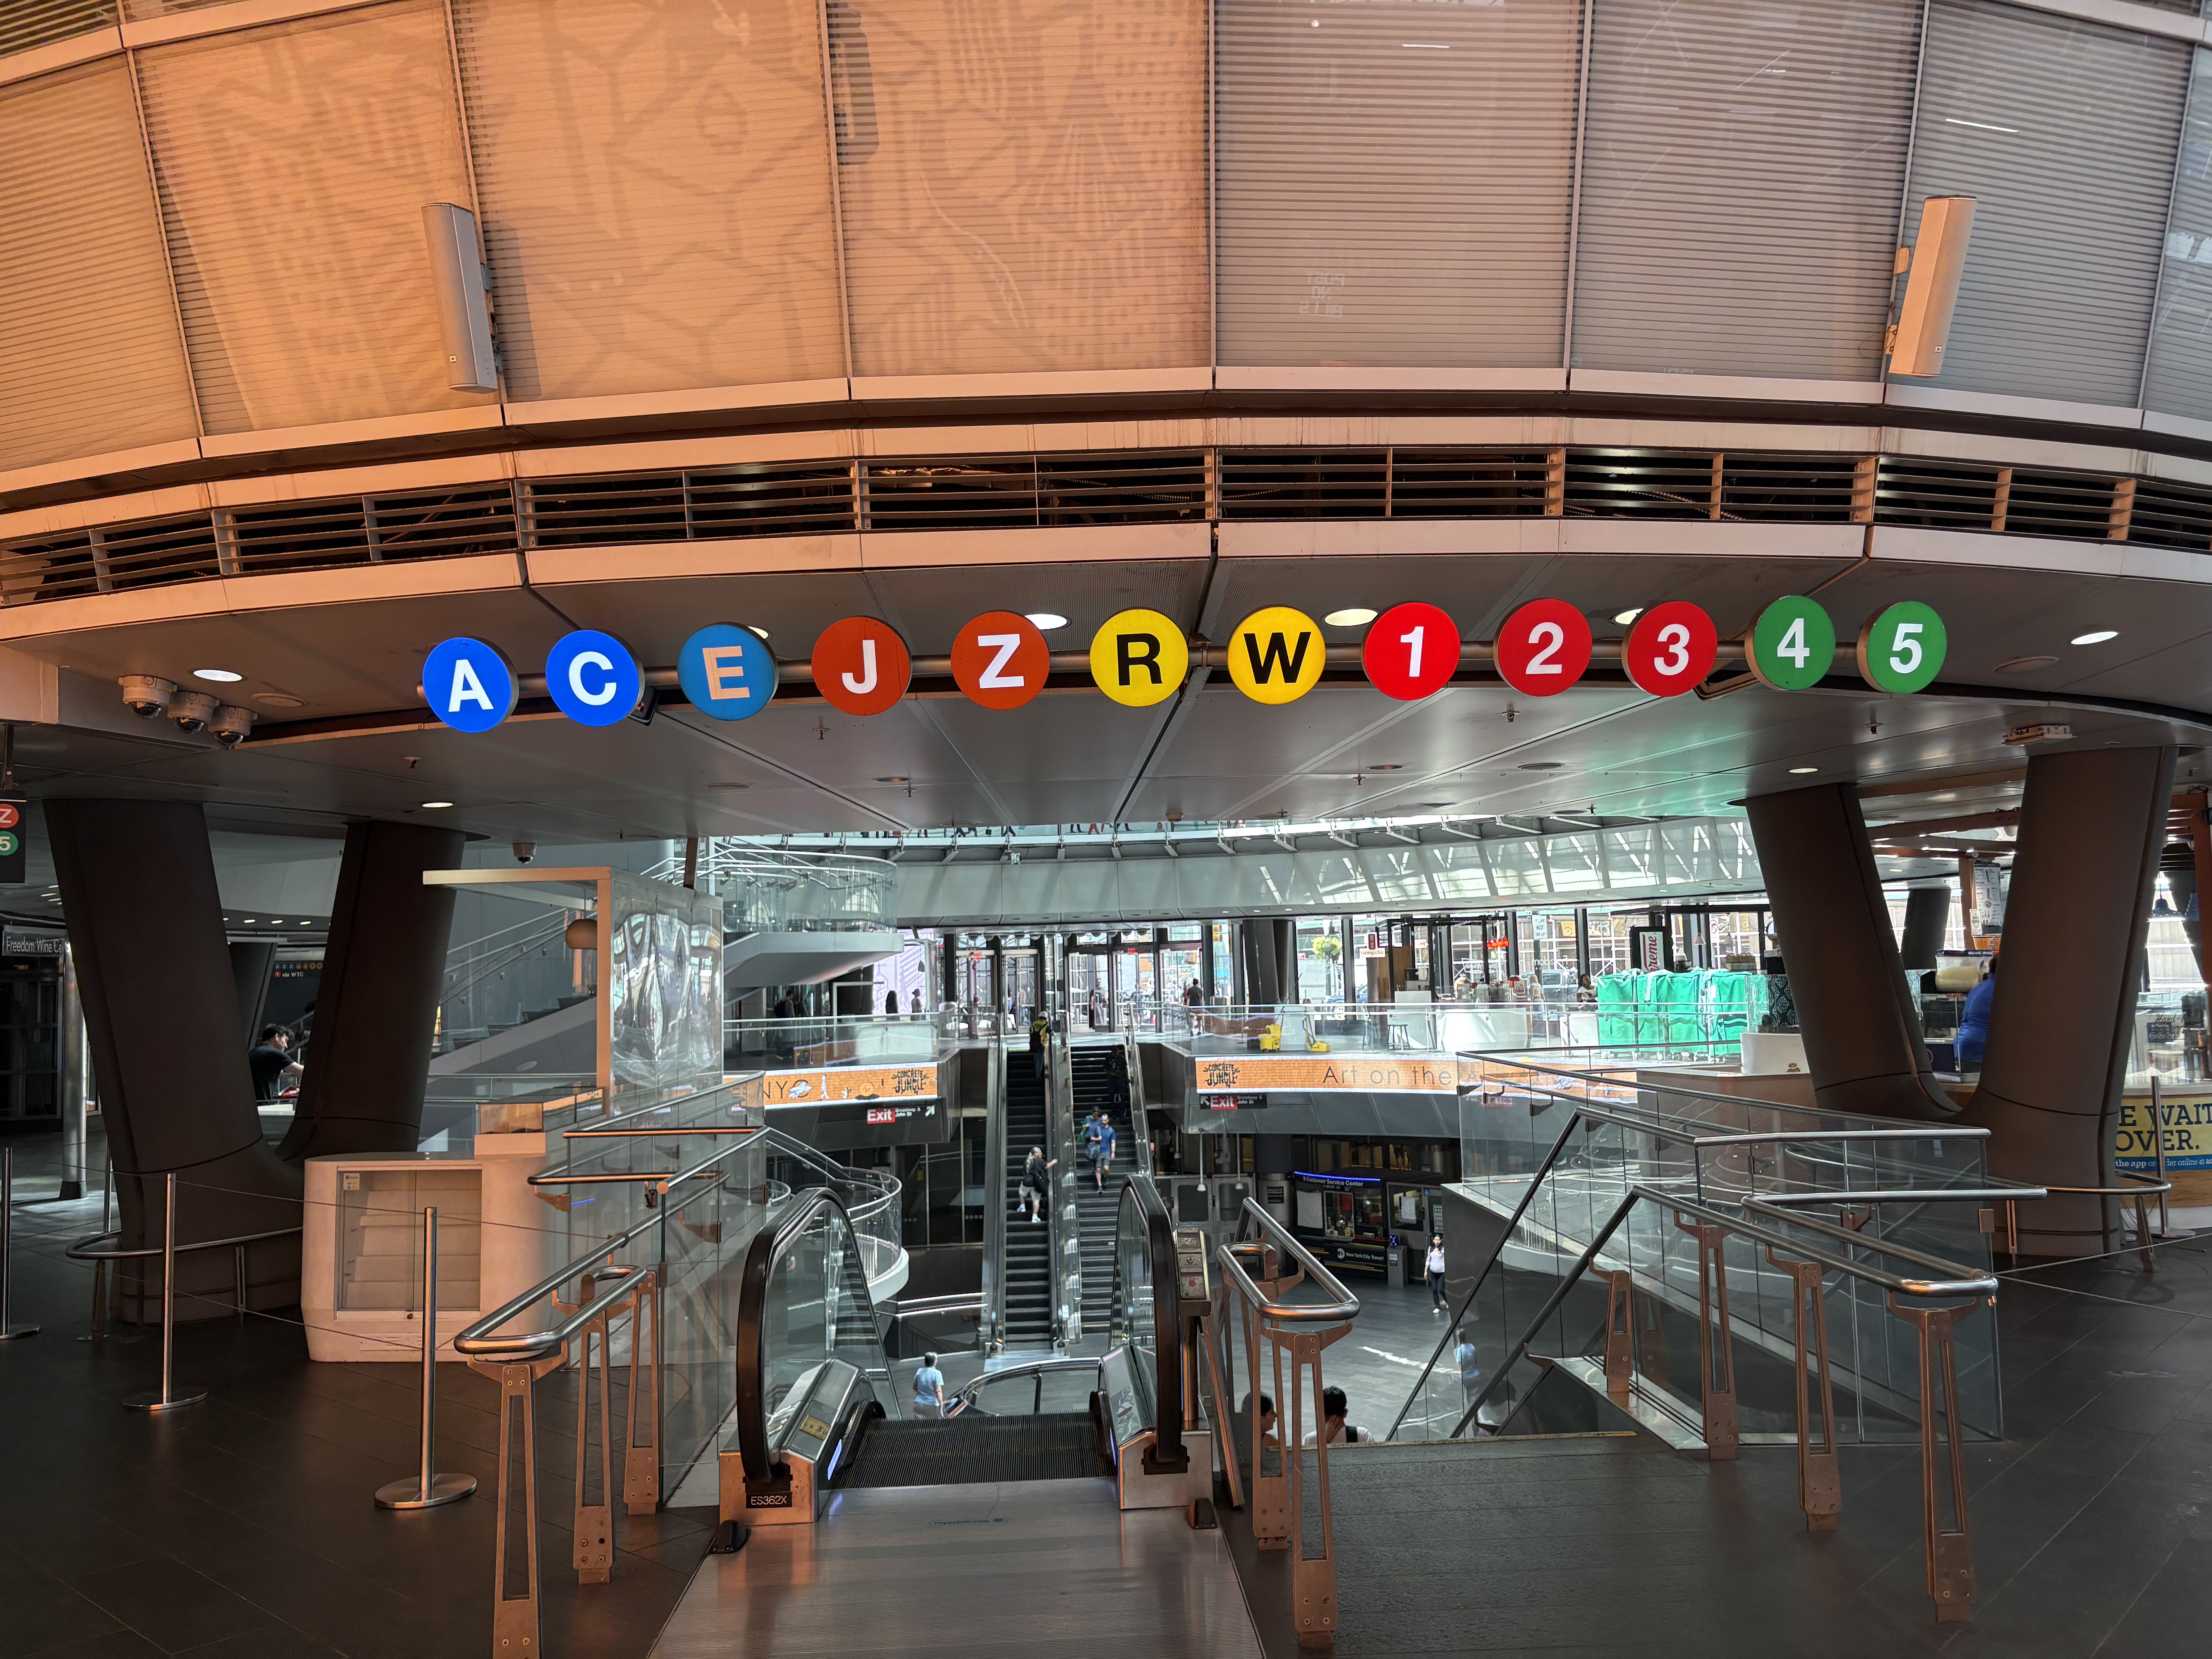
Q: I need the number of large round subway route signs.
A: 12